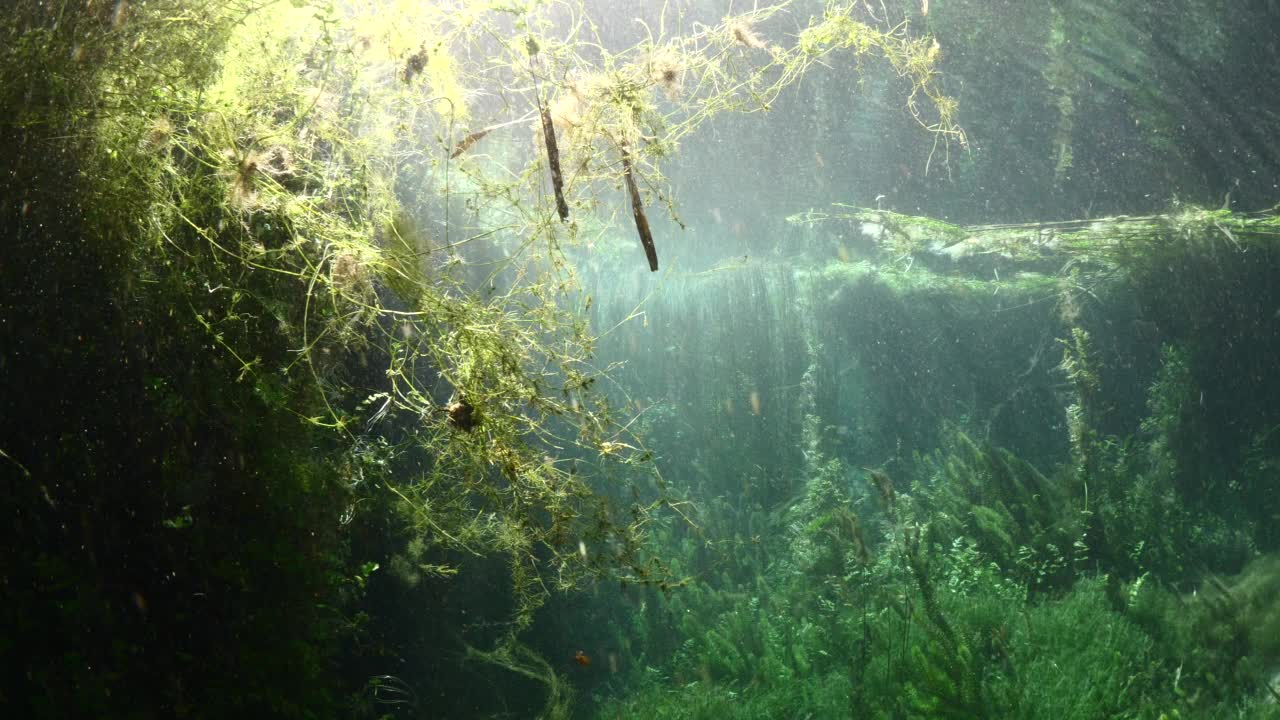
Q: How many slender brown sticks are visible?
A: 2